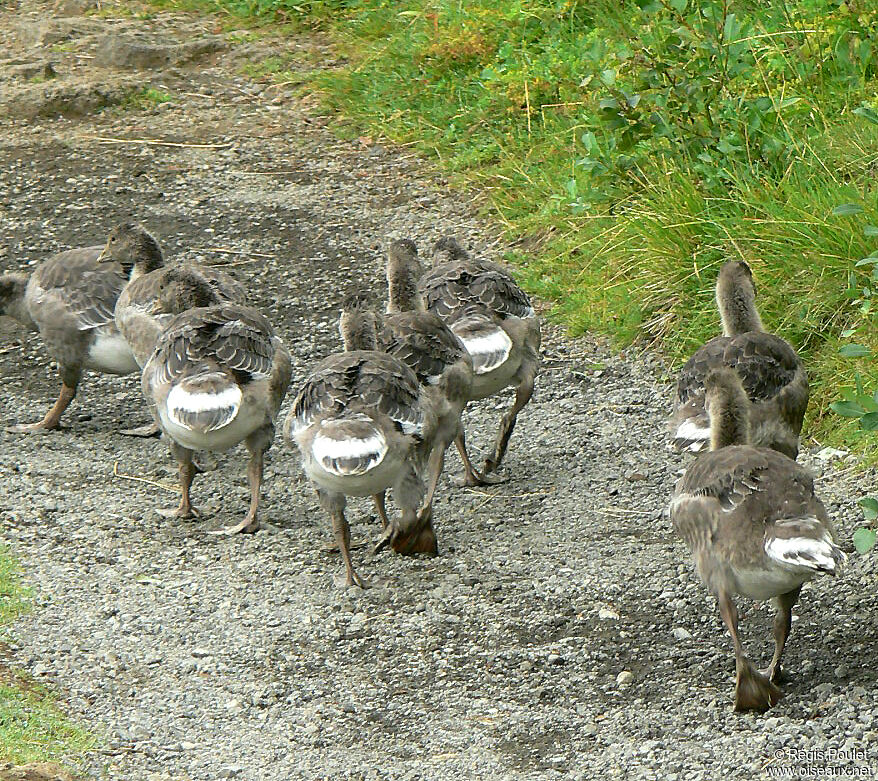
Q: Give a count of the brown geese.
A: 8